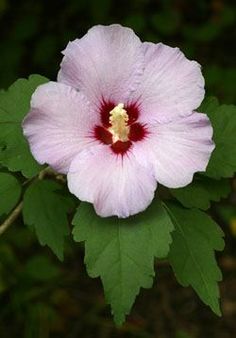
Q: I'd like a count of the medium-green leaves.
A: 7